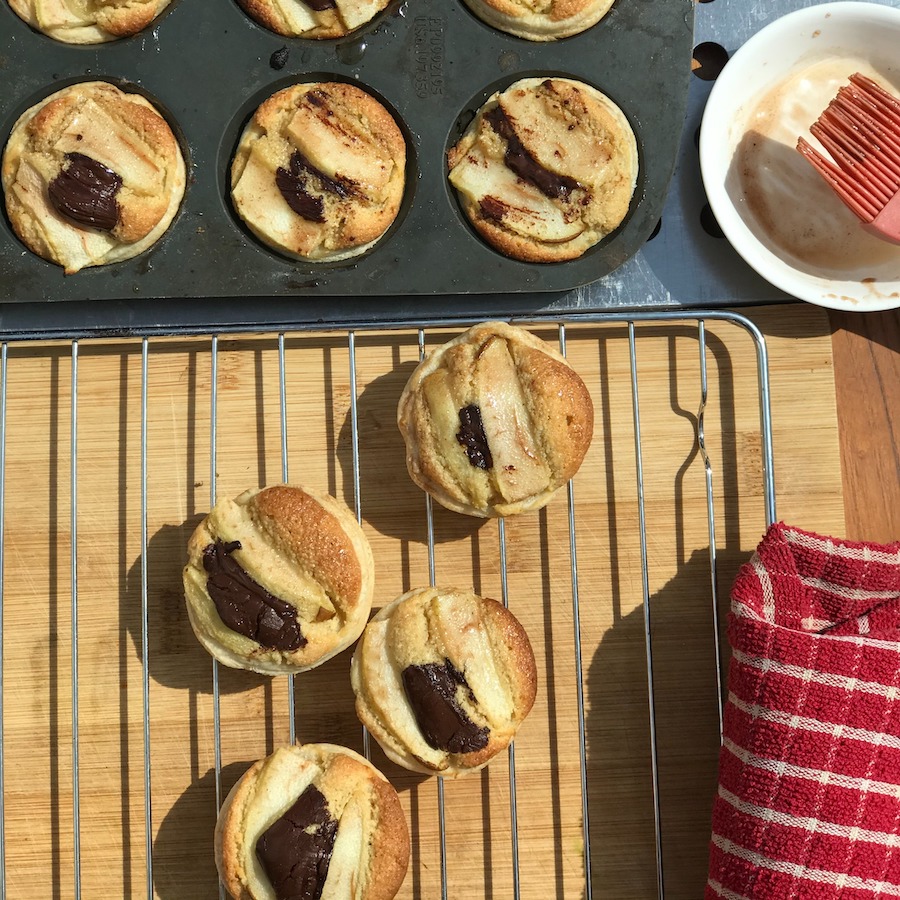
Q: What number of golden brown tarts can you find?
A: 10